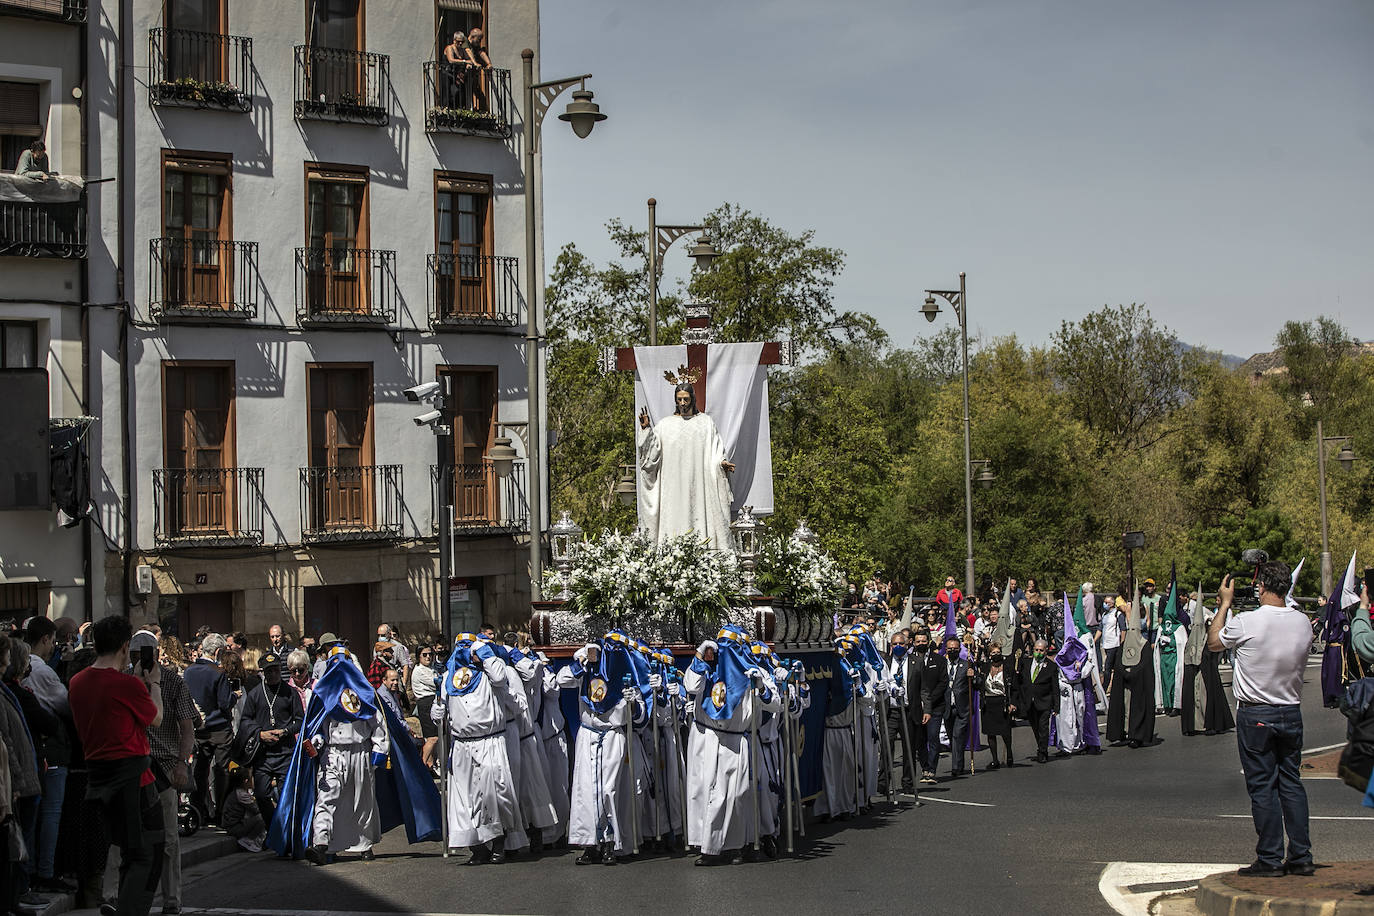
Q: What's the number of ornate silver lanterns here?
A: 3